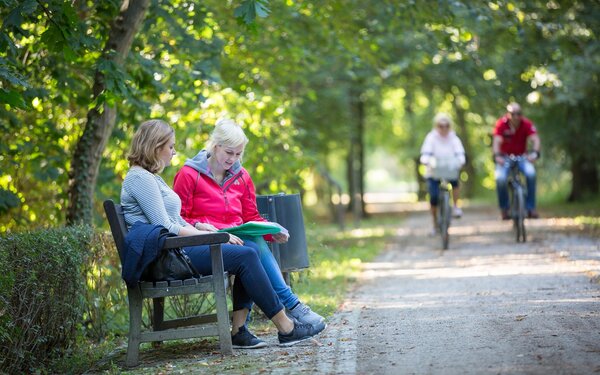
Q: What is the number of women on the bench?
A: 2